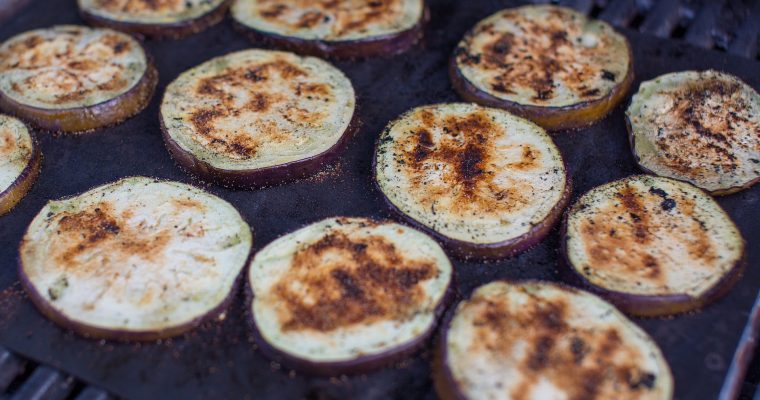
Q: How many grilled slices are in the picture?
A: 12